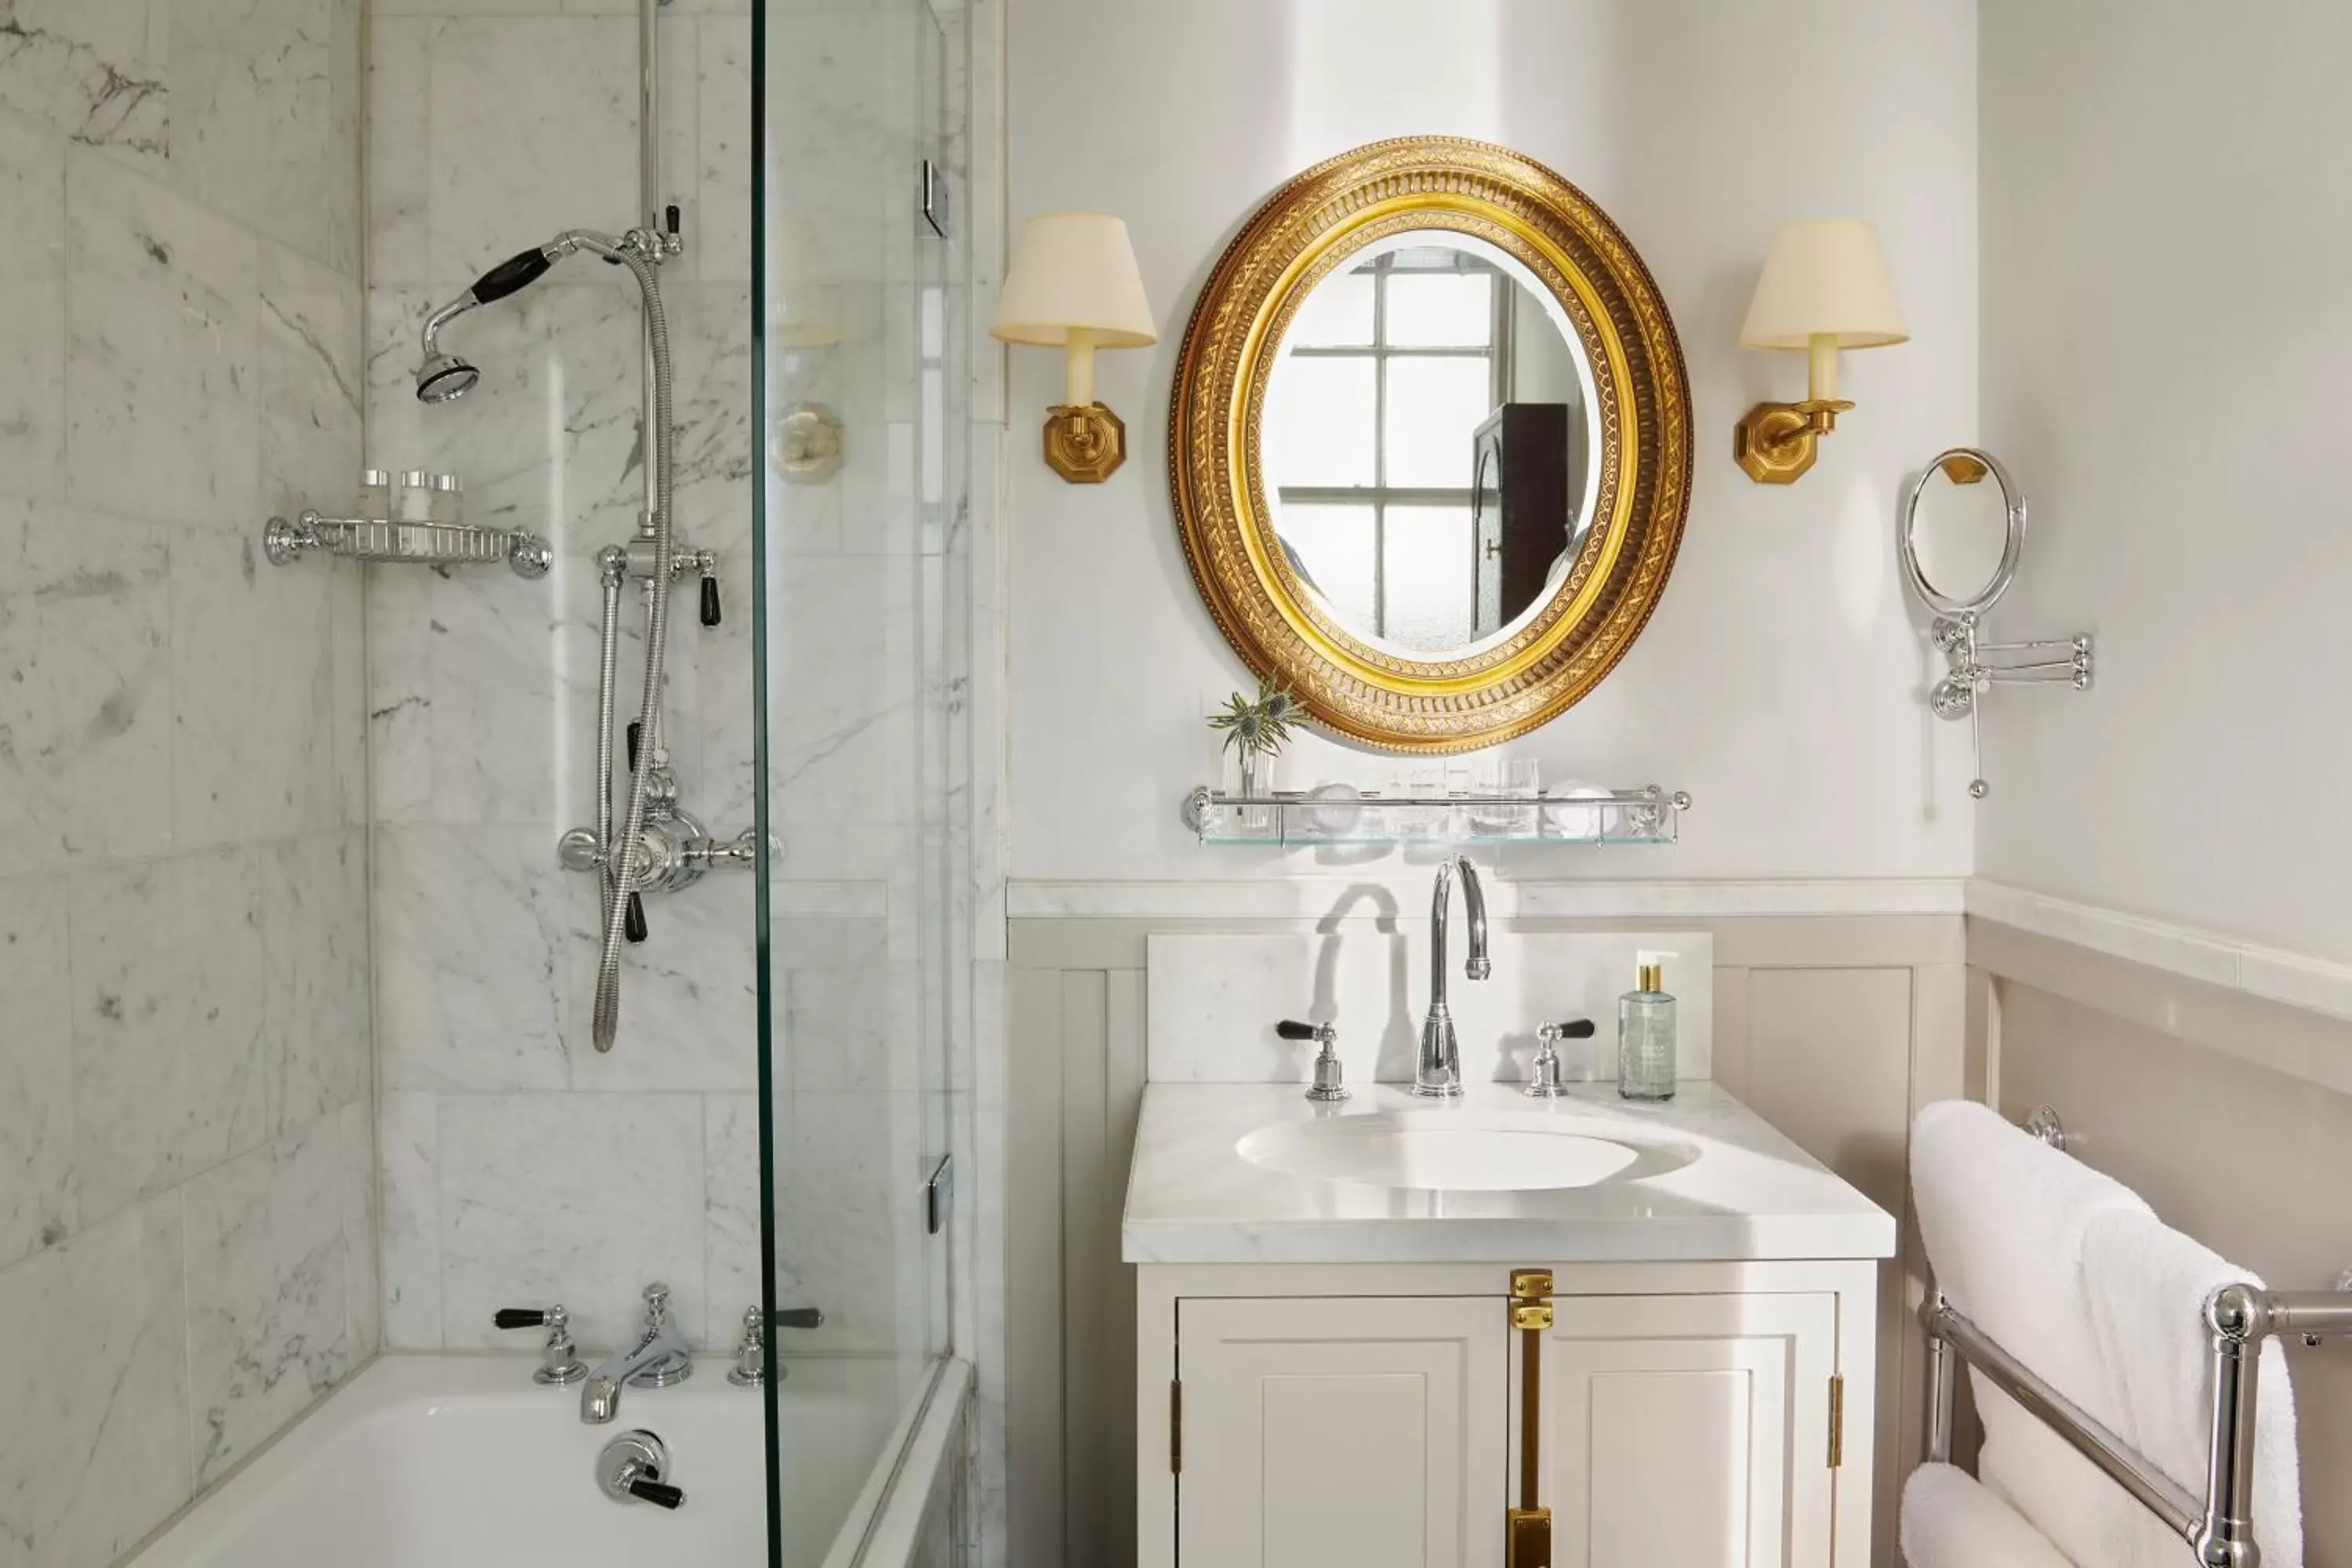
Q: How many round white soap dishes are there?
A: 2